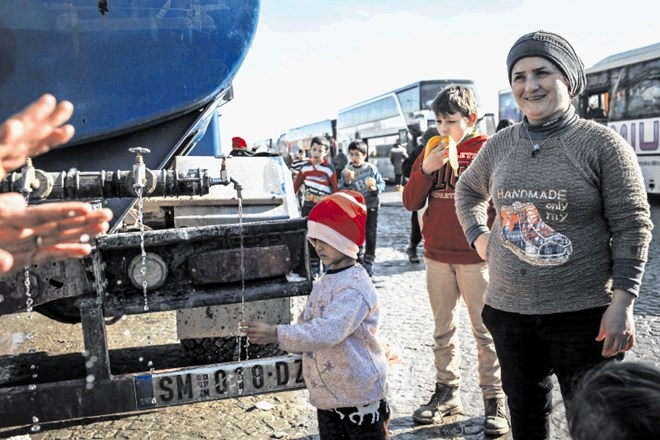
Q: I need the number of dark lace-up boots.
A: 2